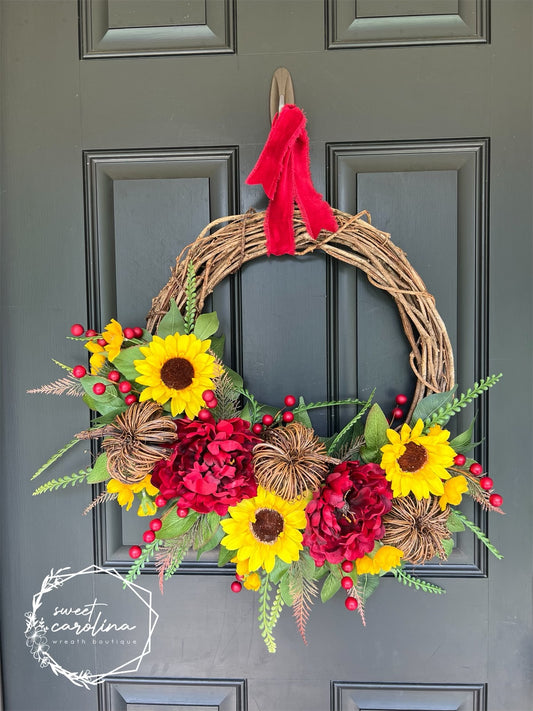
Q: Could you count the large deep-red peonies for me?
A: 2